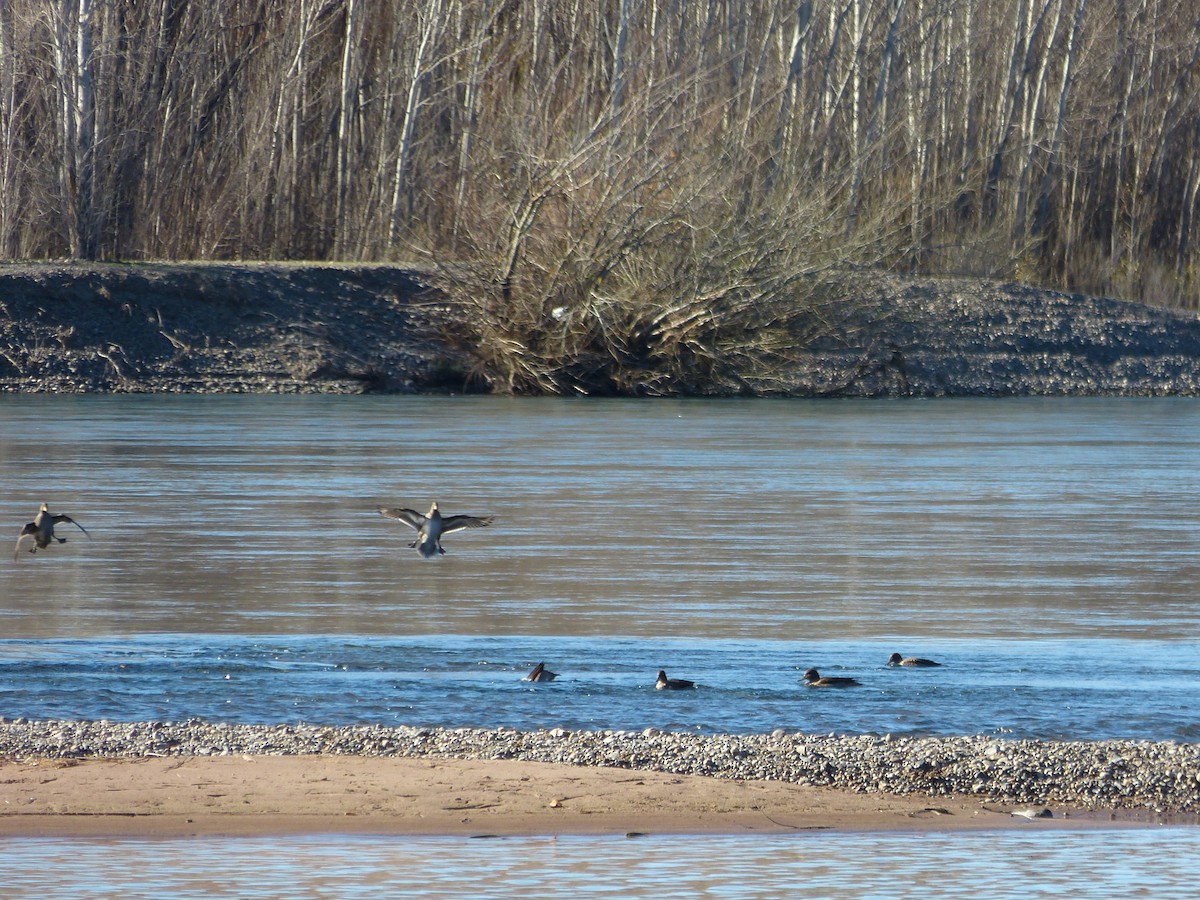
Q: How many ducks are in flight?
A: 2